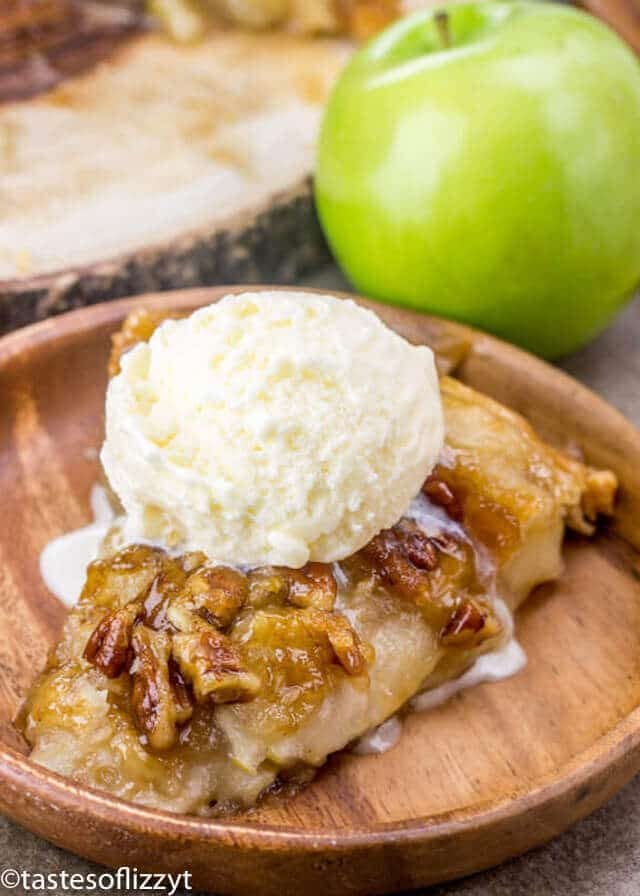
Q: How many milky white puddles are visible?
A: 3